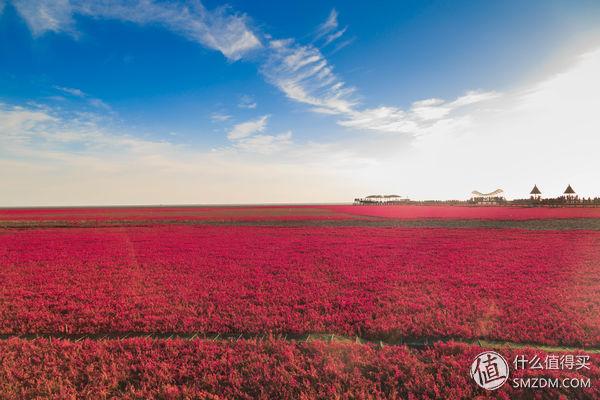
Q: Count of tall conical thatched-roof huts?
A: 2